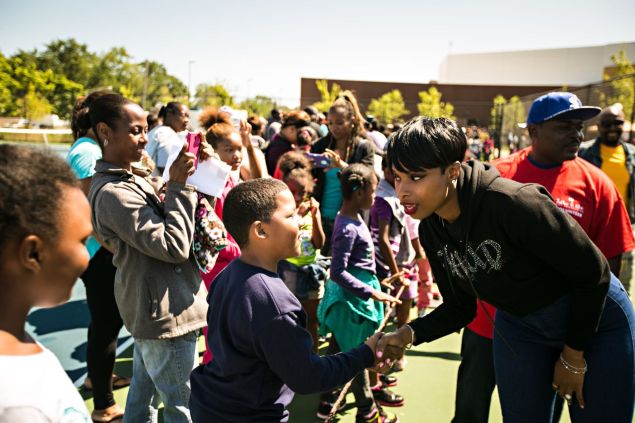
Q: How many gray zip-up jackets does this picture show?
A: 1